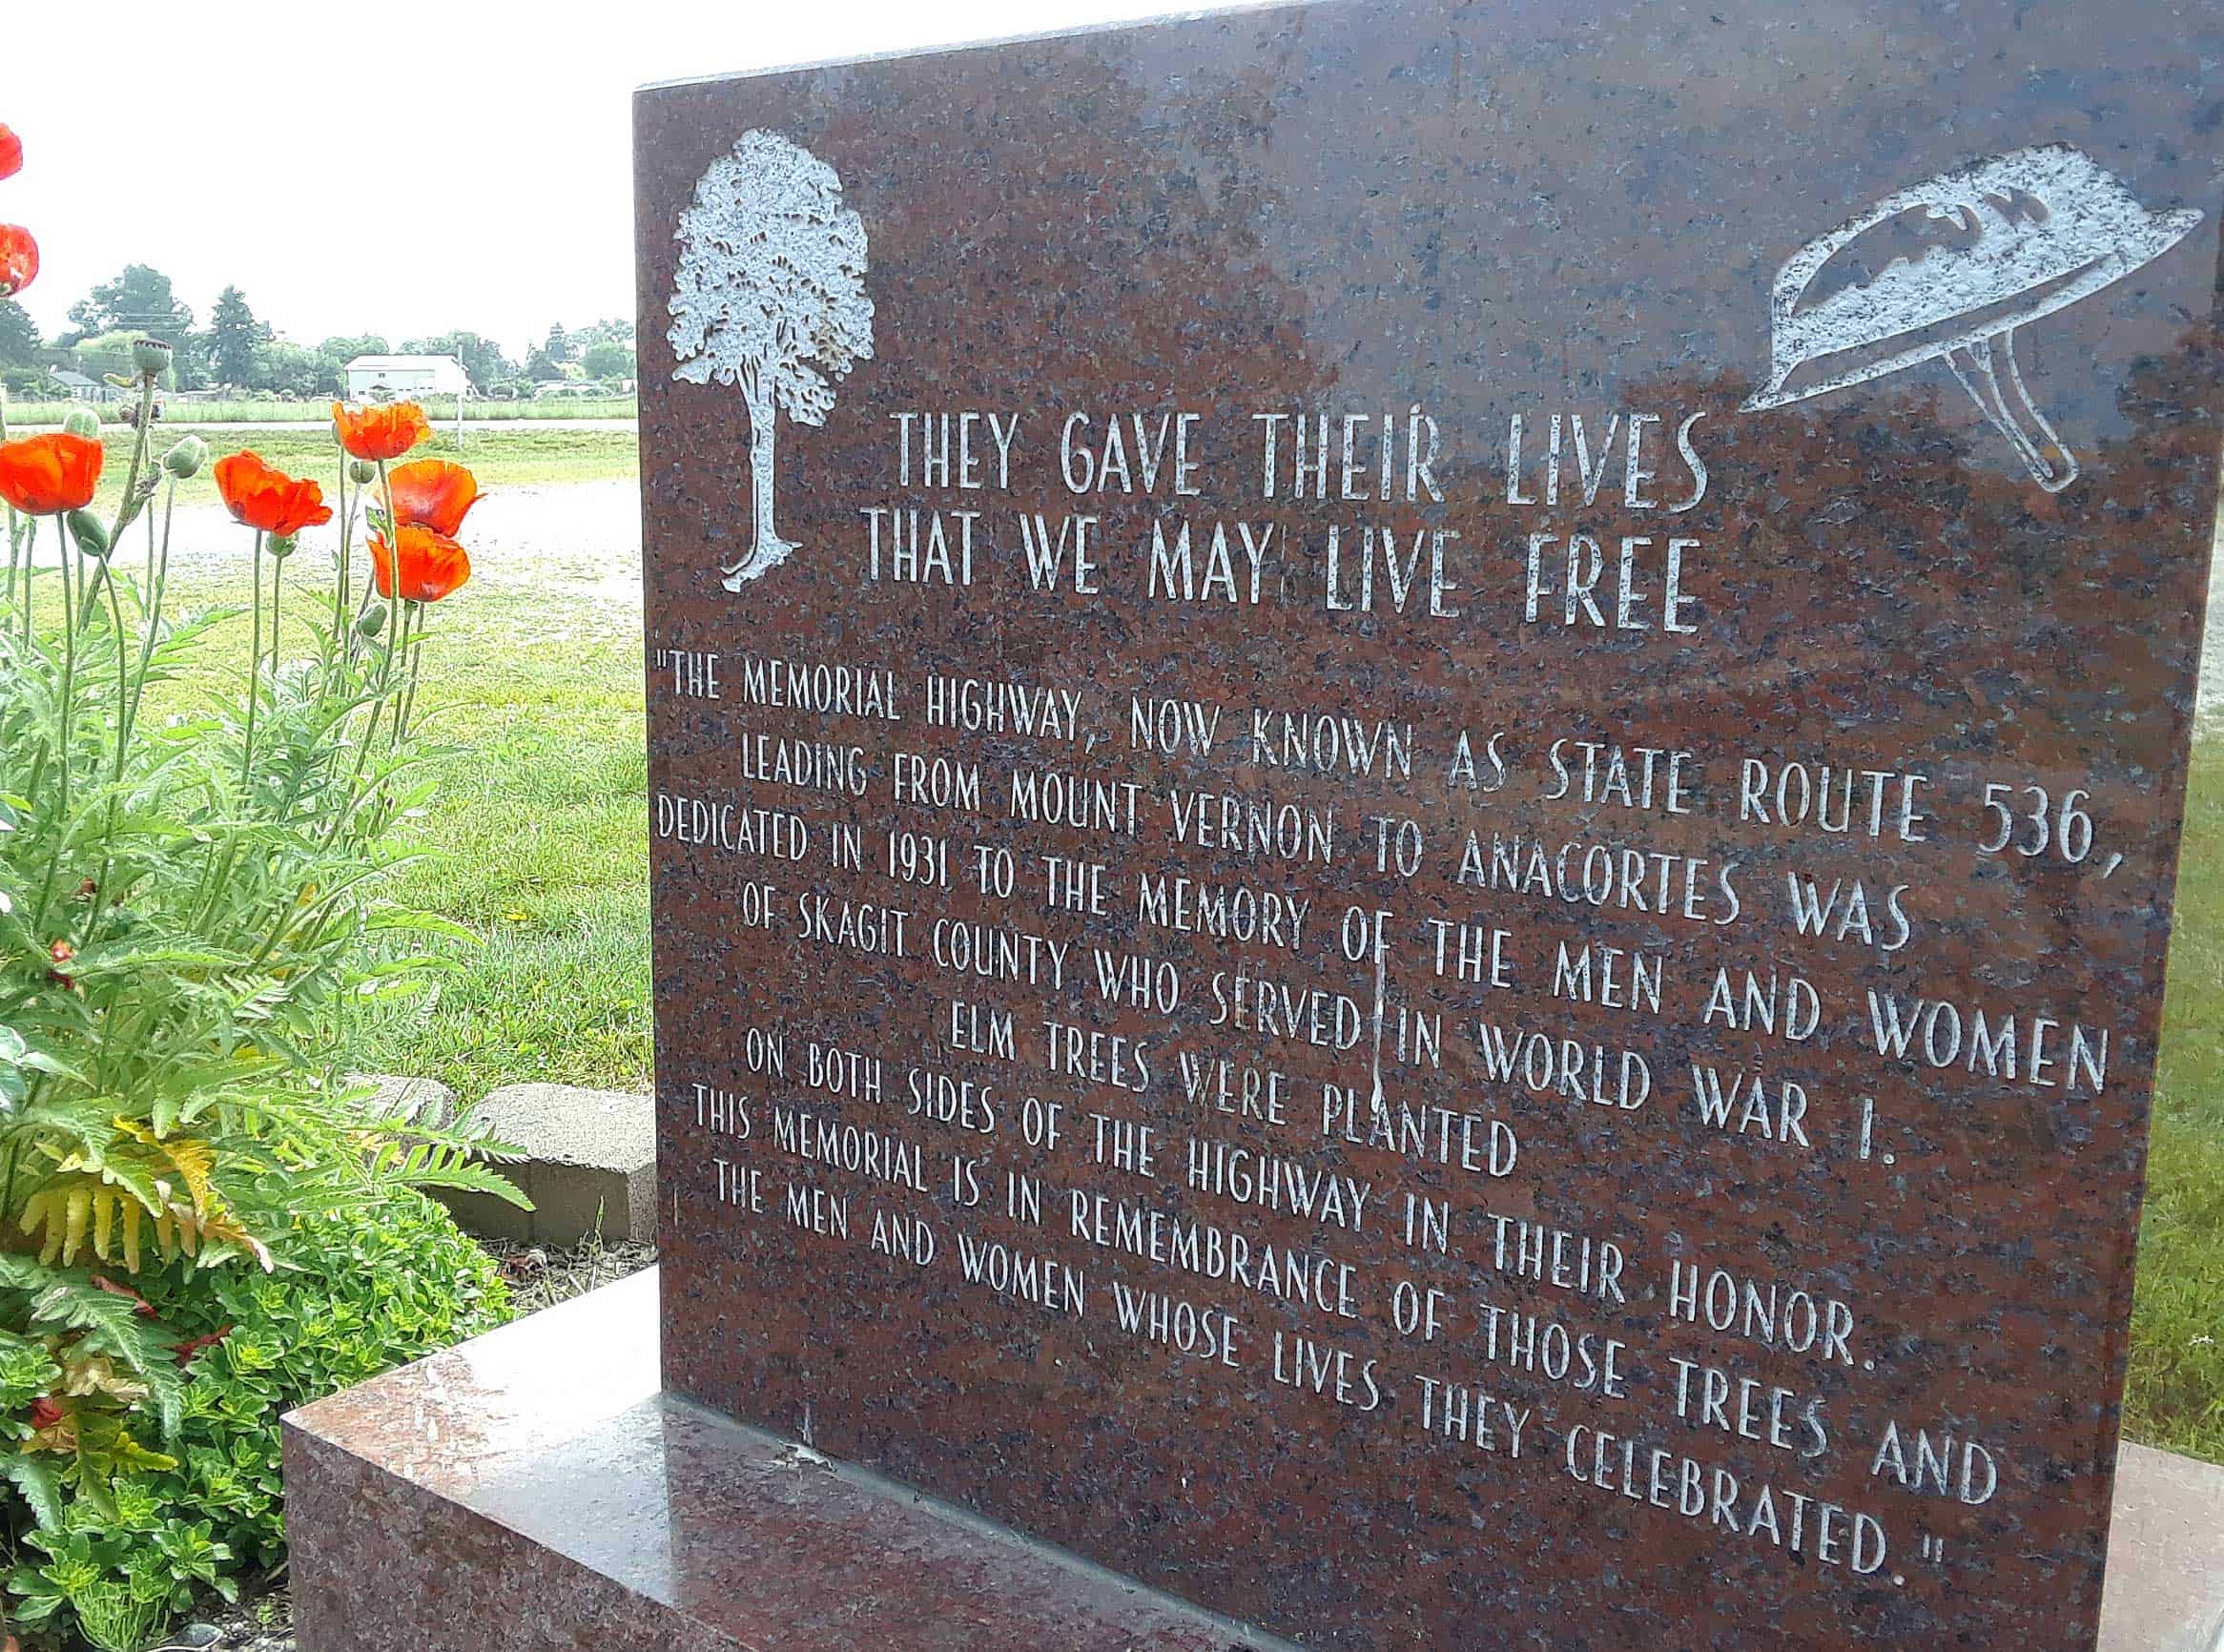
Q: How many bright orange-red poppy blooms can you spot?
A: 7